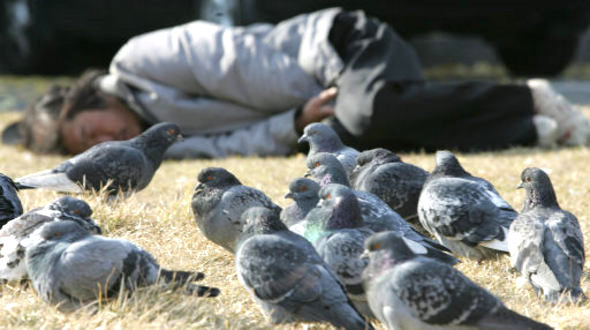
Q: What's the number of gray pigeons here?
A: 14